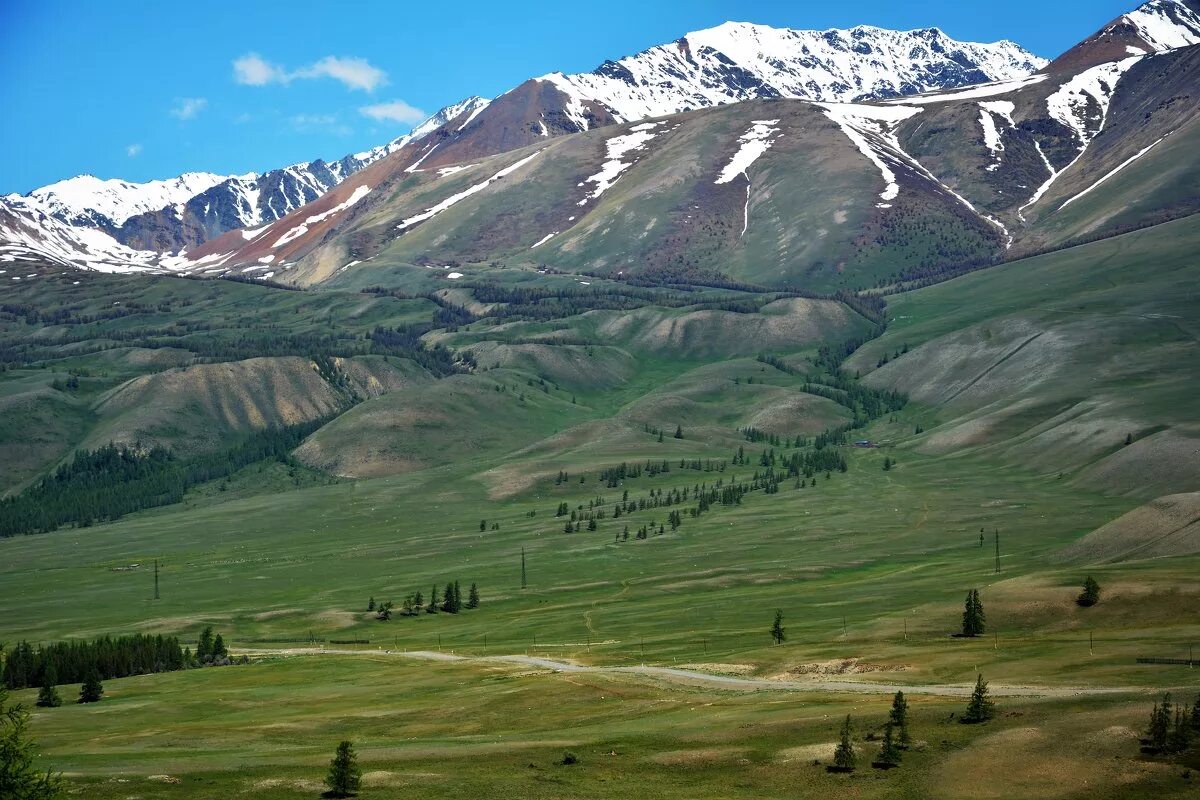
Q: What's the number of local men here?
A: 0